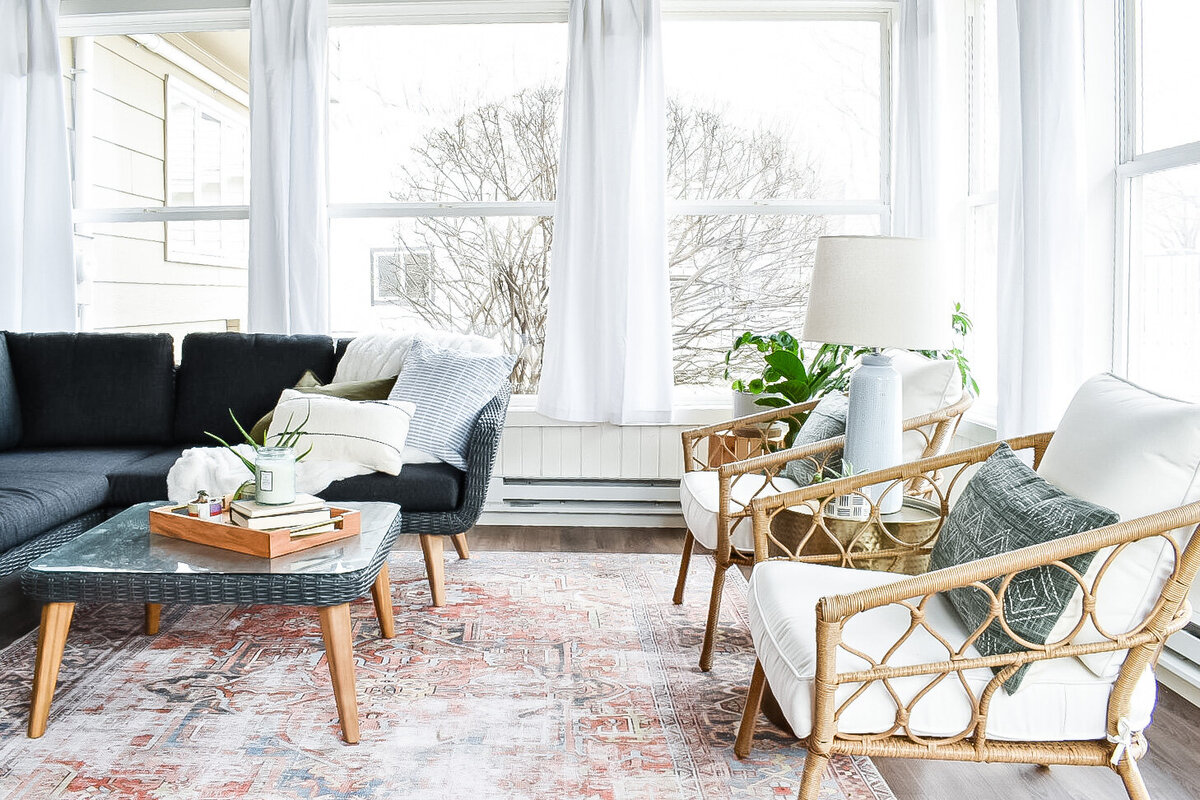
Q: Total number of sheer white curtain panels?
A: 5